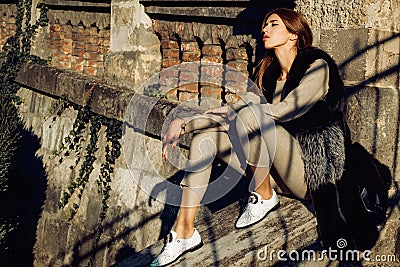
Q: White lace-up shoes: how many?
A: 2